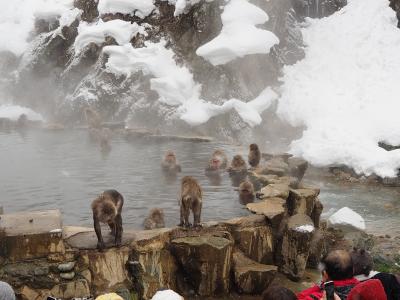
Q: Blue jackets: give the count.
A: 0